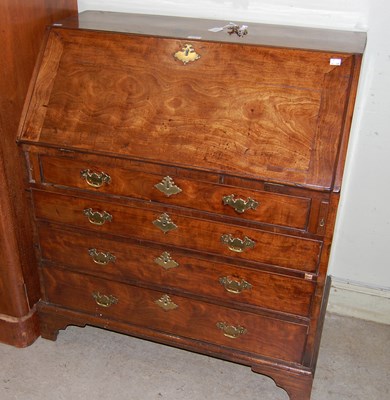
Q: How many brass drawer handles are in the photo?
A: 8